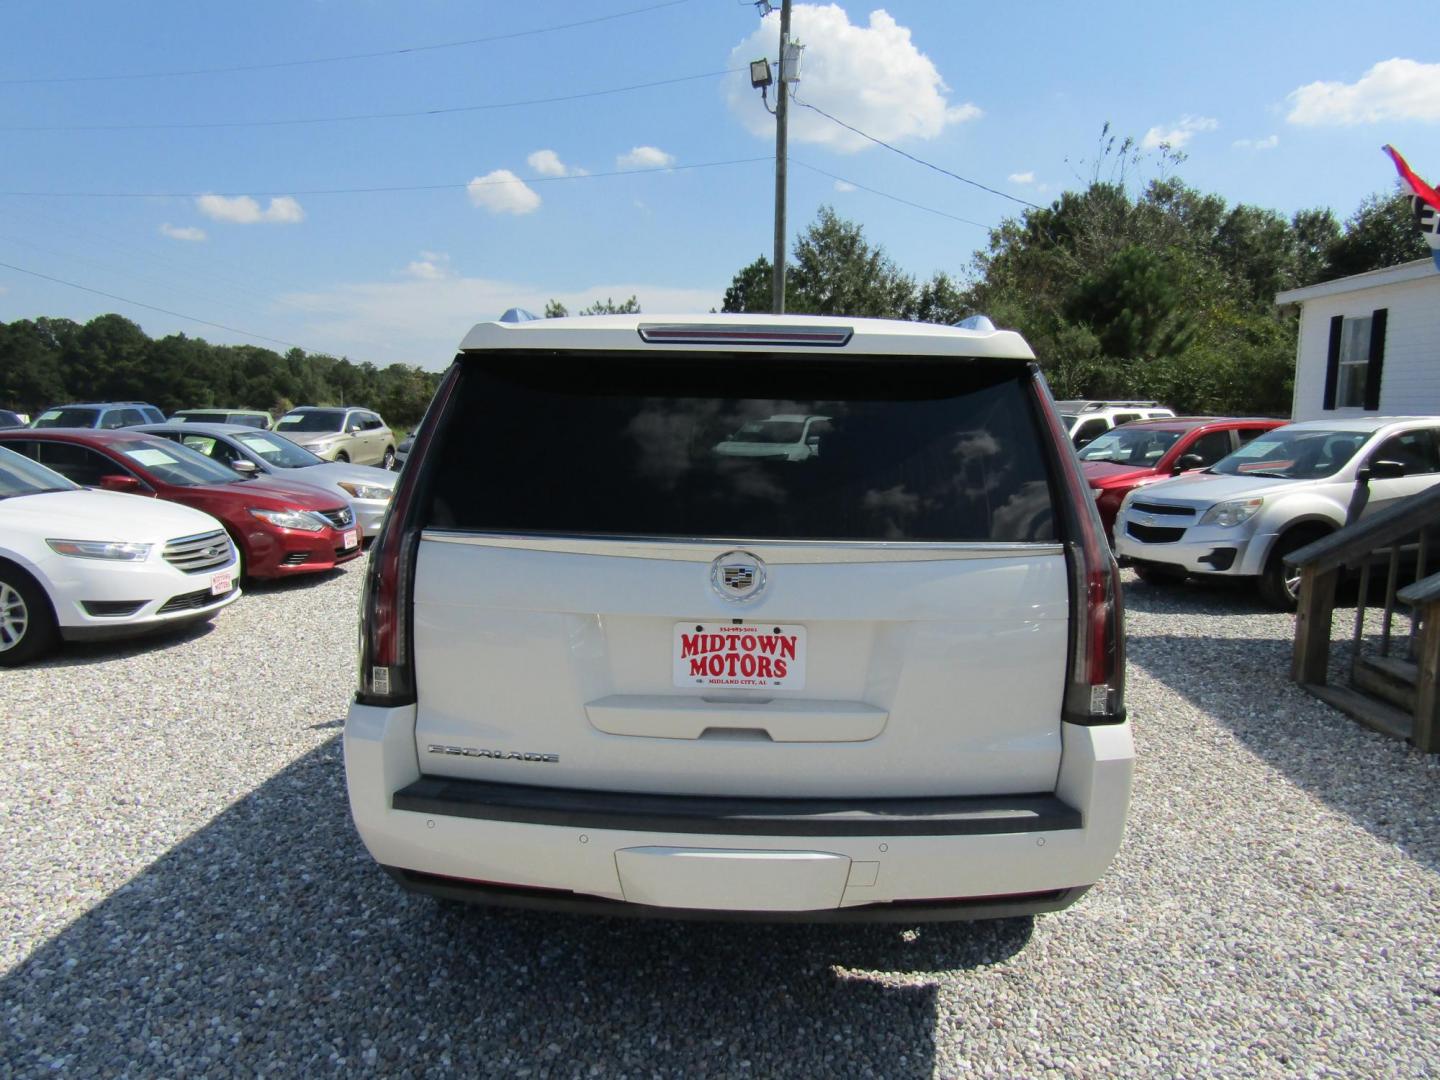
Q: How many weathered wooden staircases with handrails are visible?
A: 1